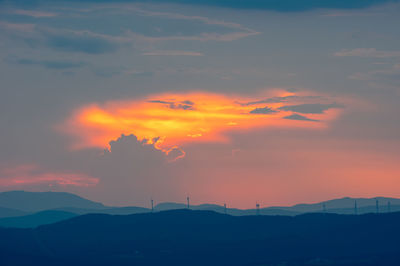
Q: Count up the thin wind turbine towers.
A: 8